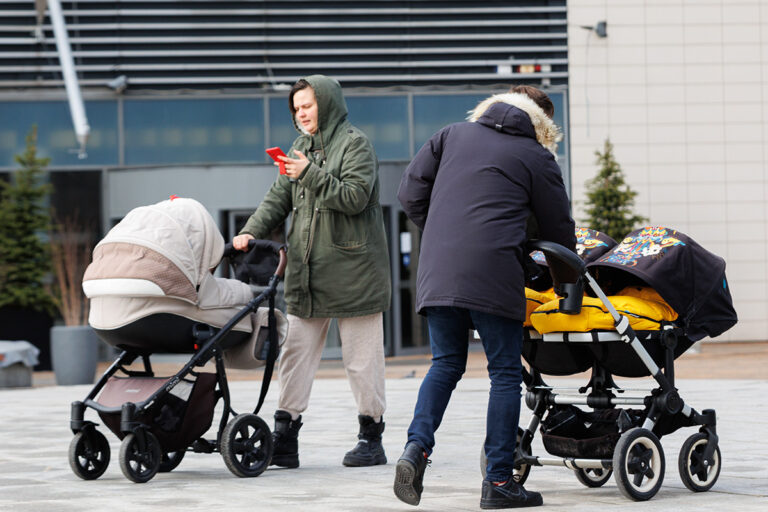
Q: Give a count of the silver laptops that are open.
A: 0